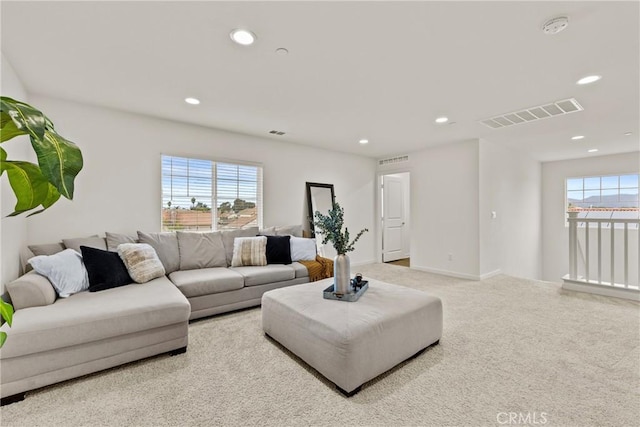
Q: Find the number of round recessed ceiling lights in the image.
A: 7